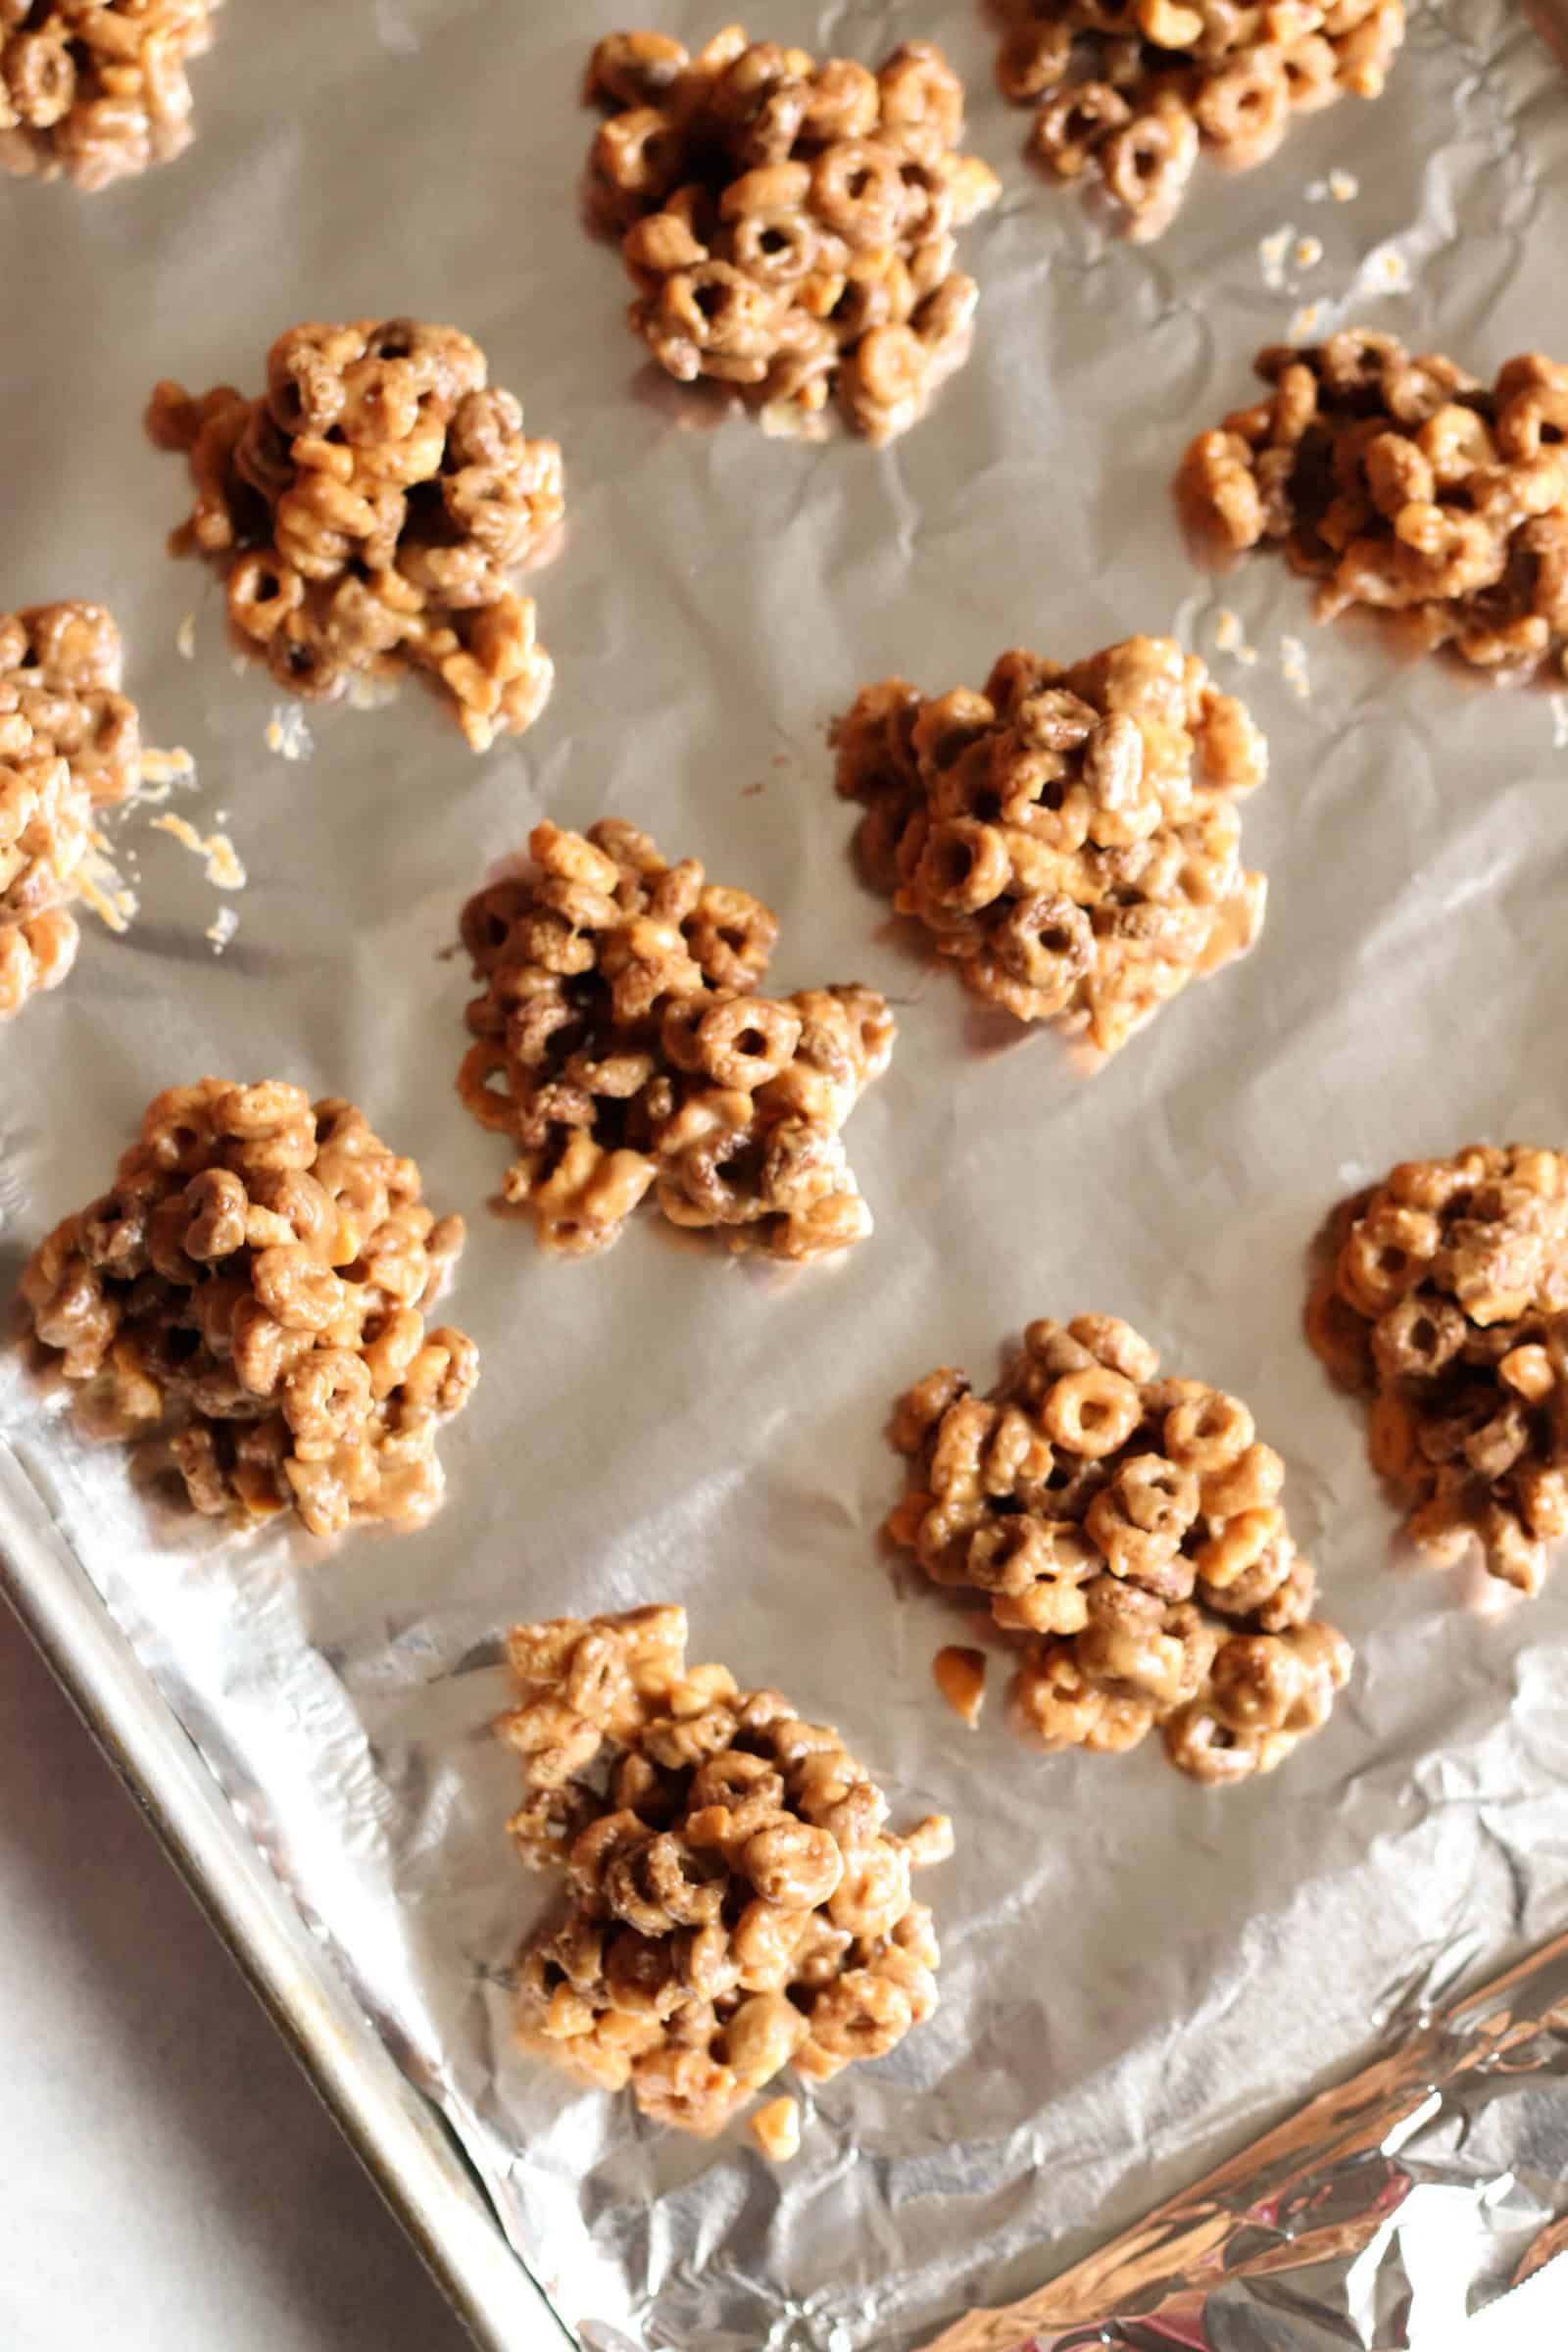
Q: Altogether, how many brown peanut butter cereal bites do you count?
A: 12